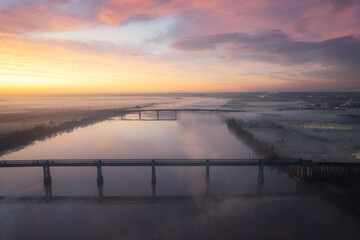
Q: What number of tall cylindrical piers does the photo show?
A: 5